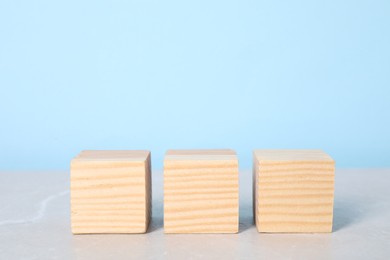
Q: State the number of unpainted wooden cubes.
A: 3